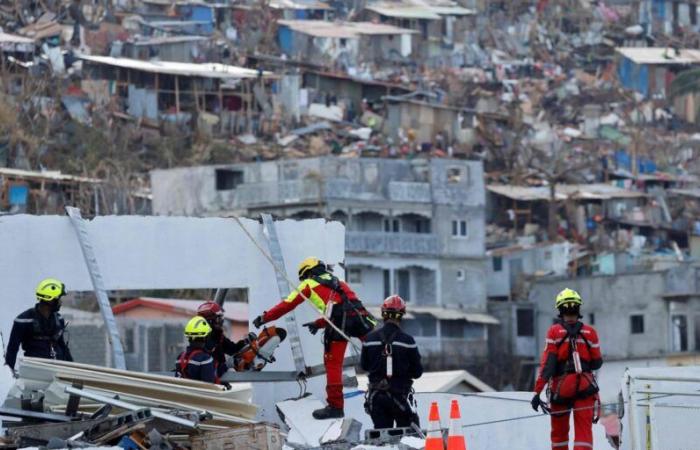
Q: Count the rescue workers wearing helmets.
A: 6